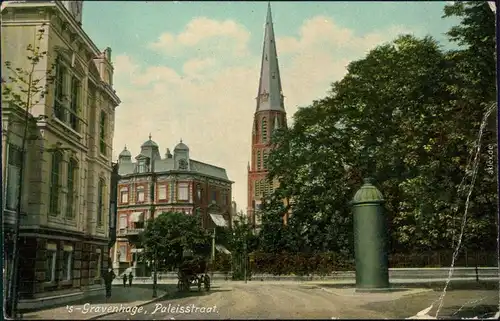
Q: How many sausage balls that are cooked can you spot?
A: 0